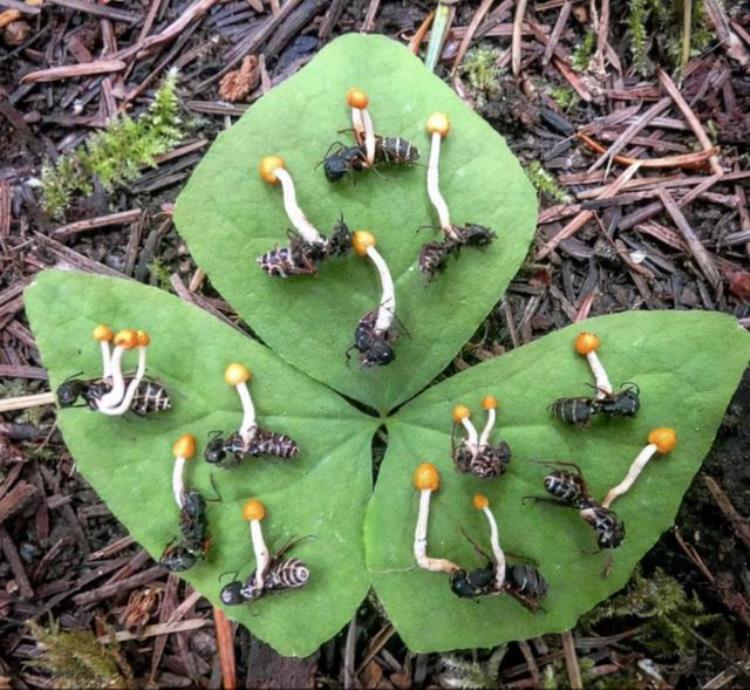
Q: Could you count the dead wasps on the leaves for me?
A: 12